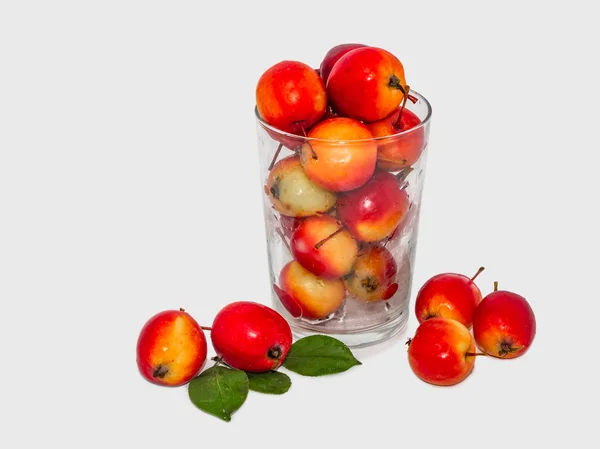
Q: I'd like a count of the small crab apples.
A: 15